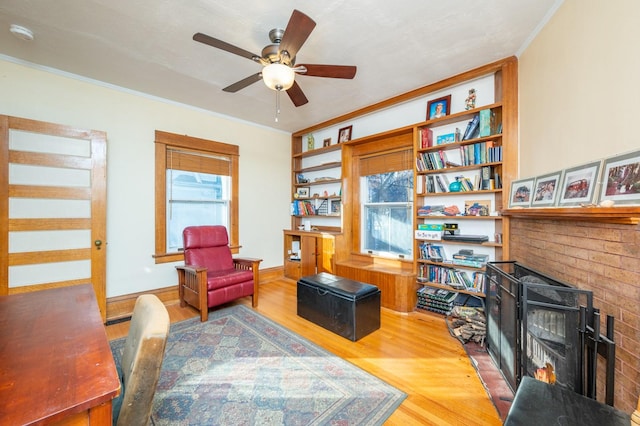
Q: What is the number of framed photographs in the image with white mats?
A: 4